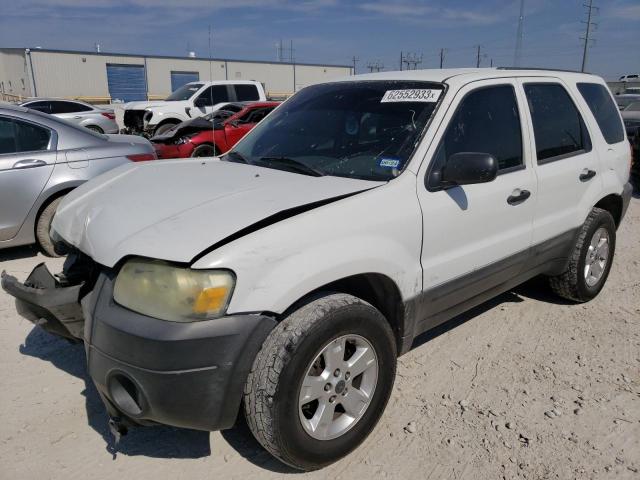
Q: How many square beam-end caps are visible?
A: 0